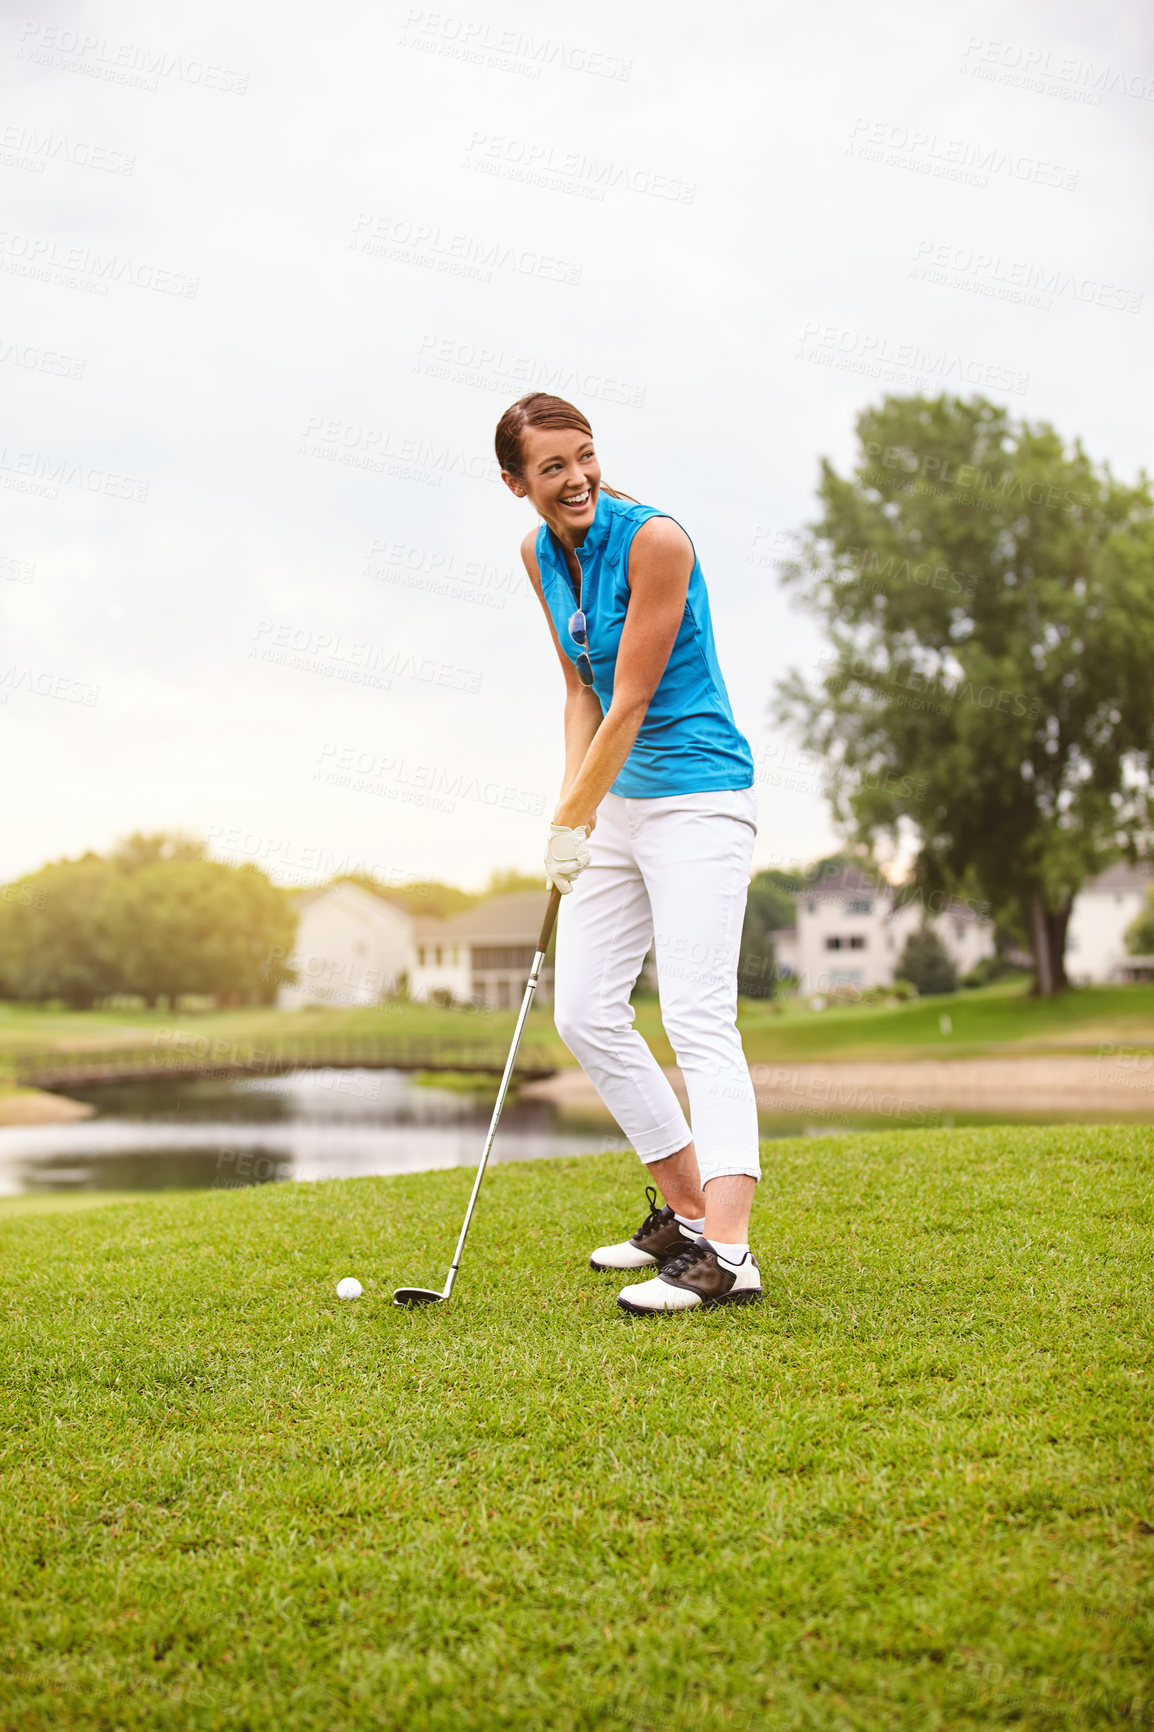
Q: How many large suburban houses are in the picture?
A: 4